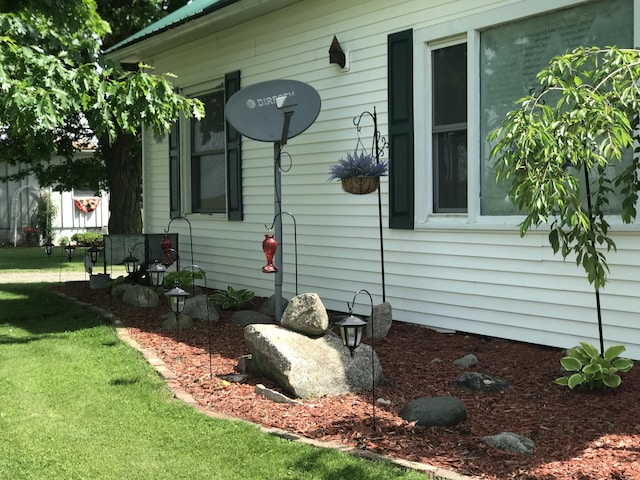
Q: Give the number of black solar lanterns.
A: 7